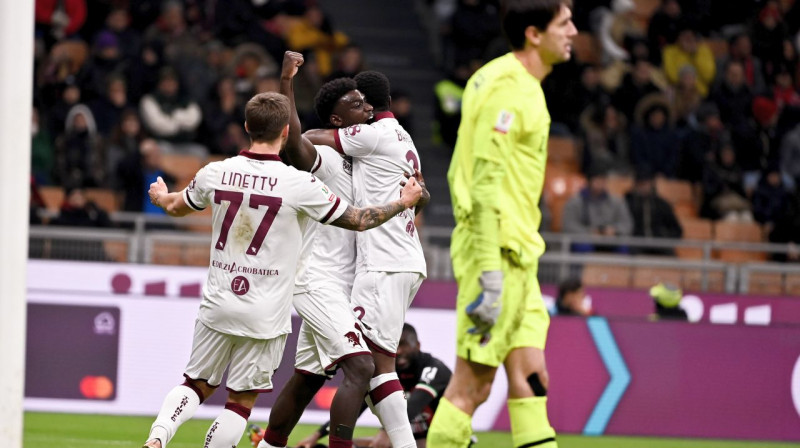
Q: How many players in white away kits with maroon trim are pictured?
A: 3